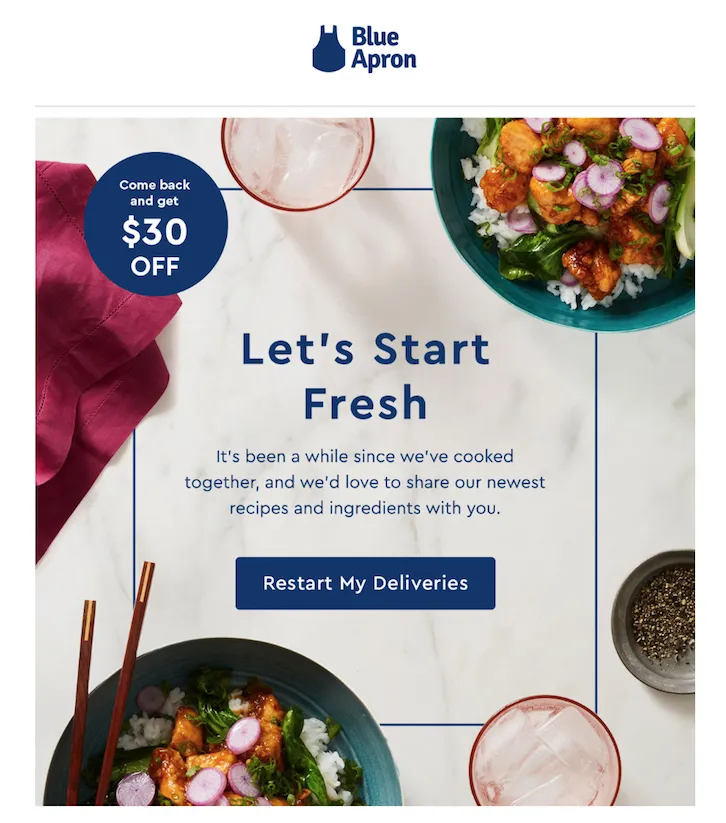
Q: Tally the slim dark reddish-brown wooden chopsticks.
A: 2